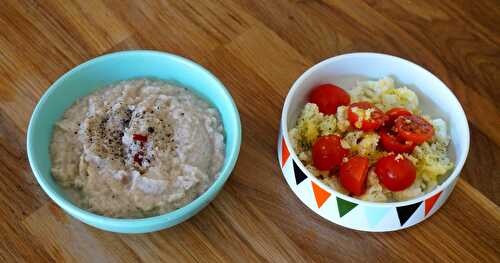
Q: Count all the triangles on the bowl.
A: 7